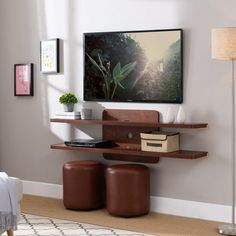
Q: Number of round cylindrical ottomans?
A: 2